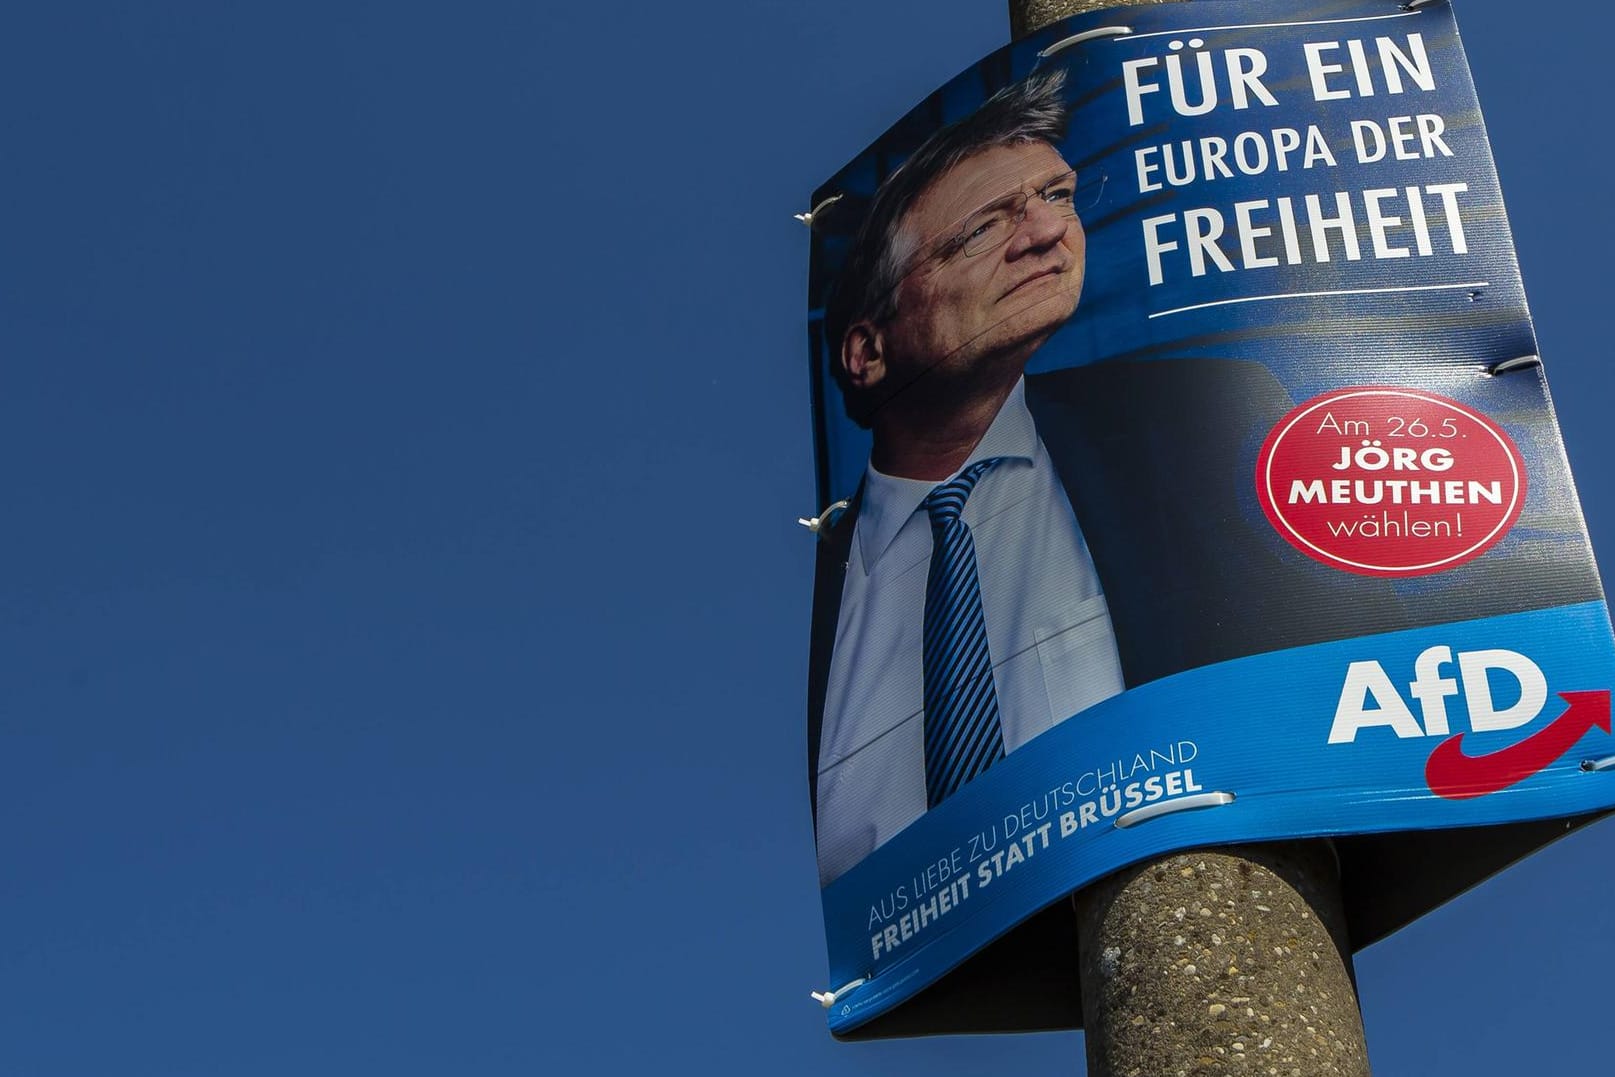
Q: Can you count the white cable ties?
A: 8